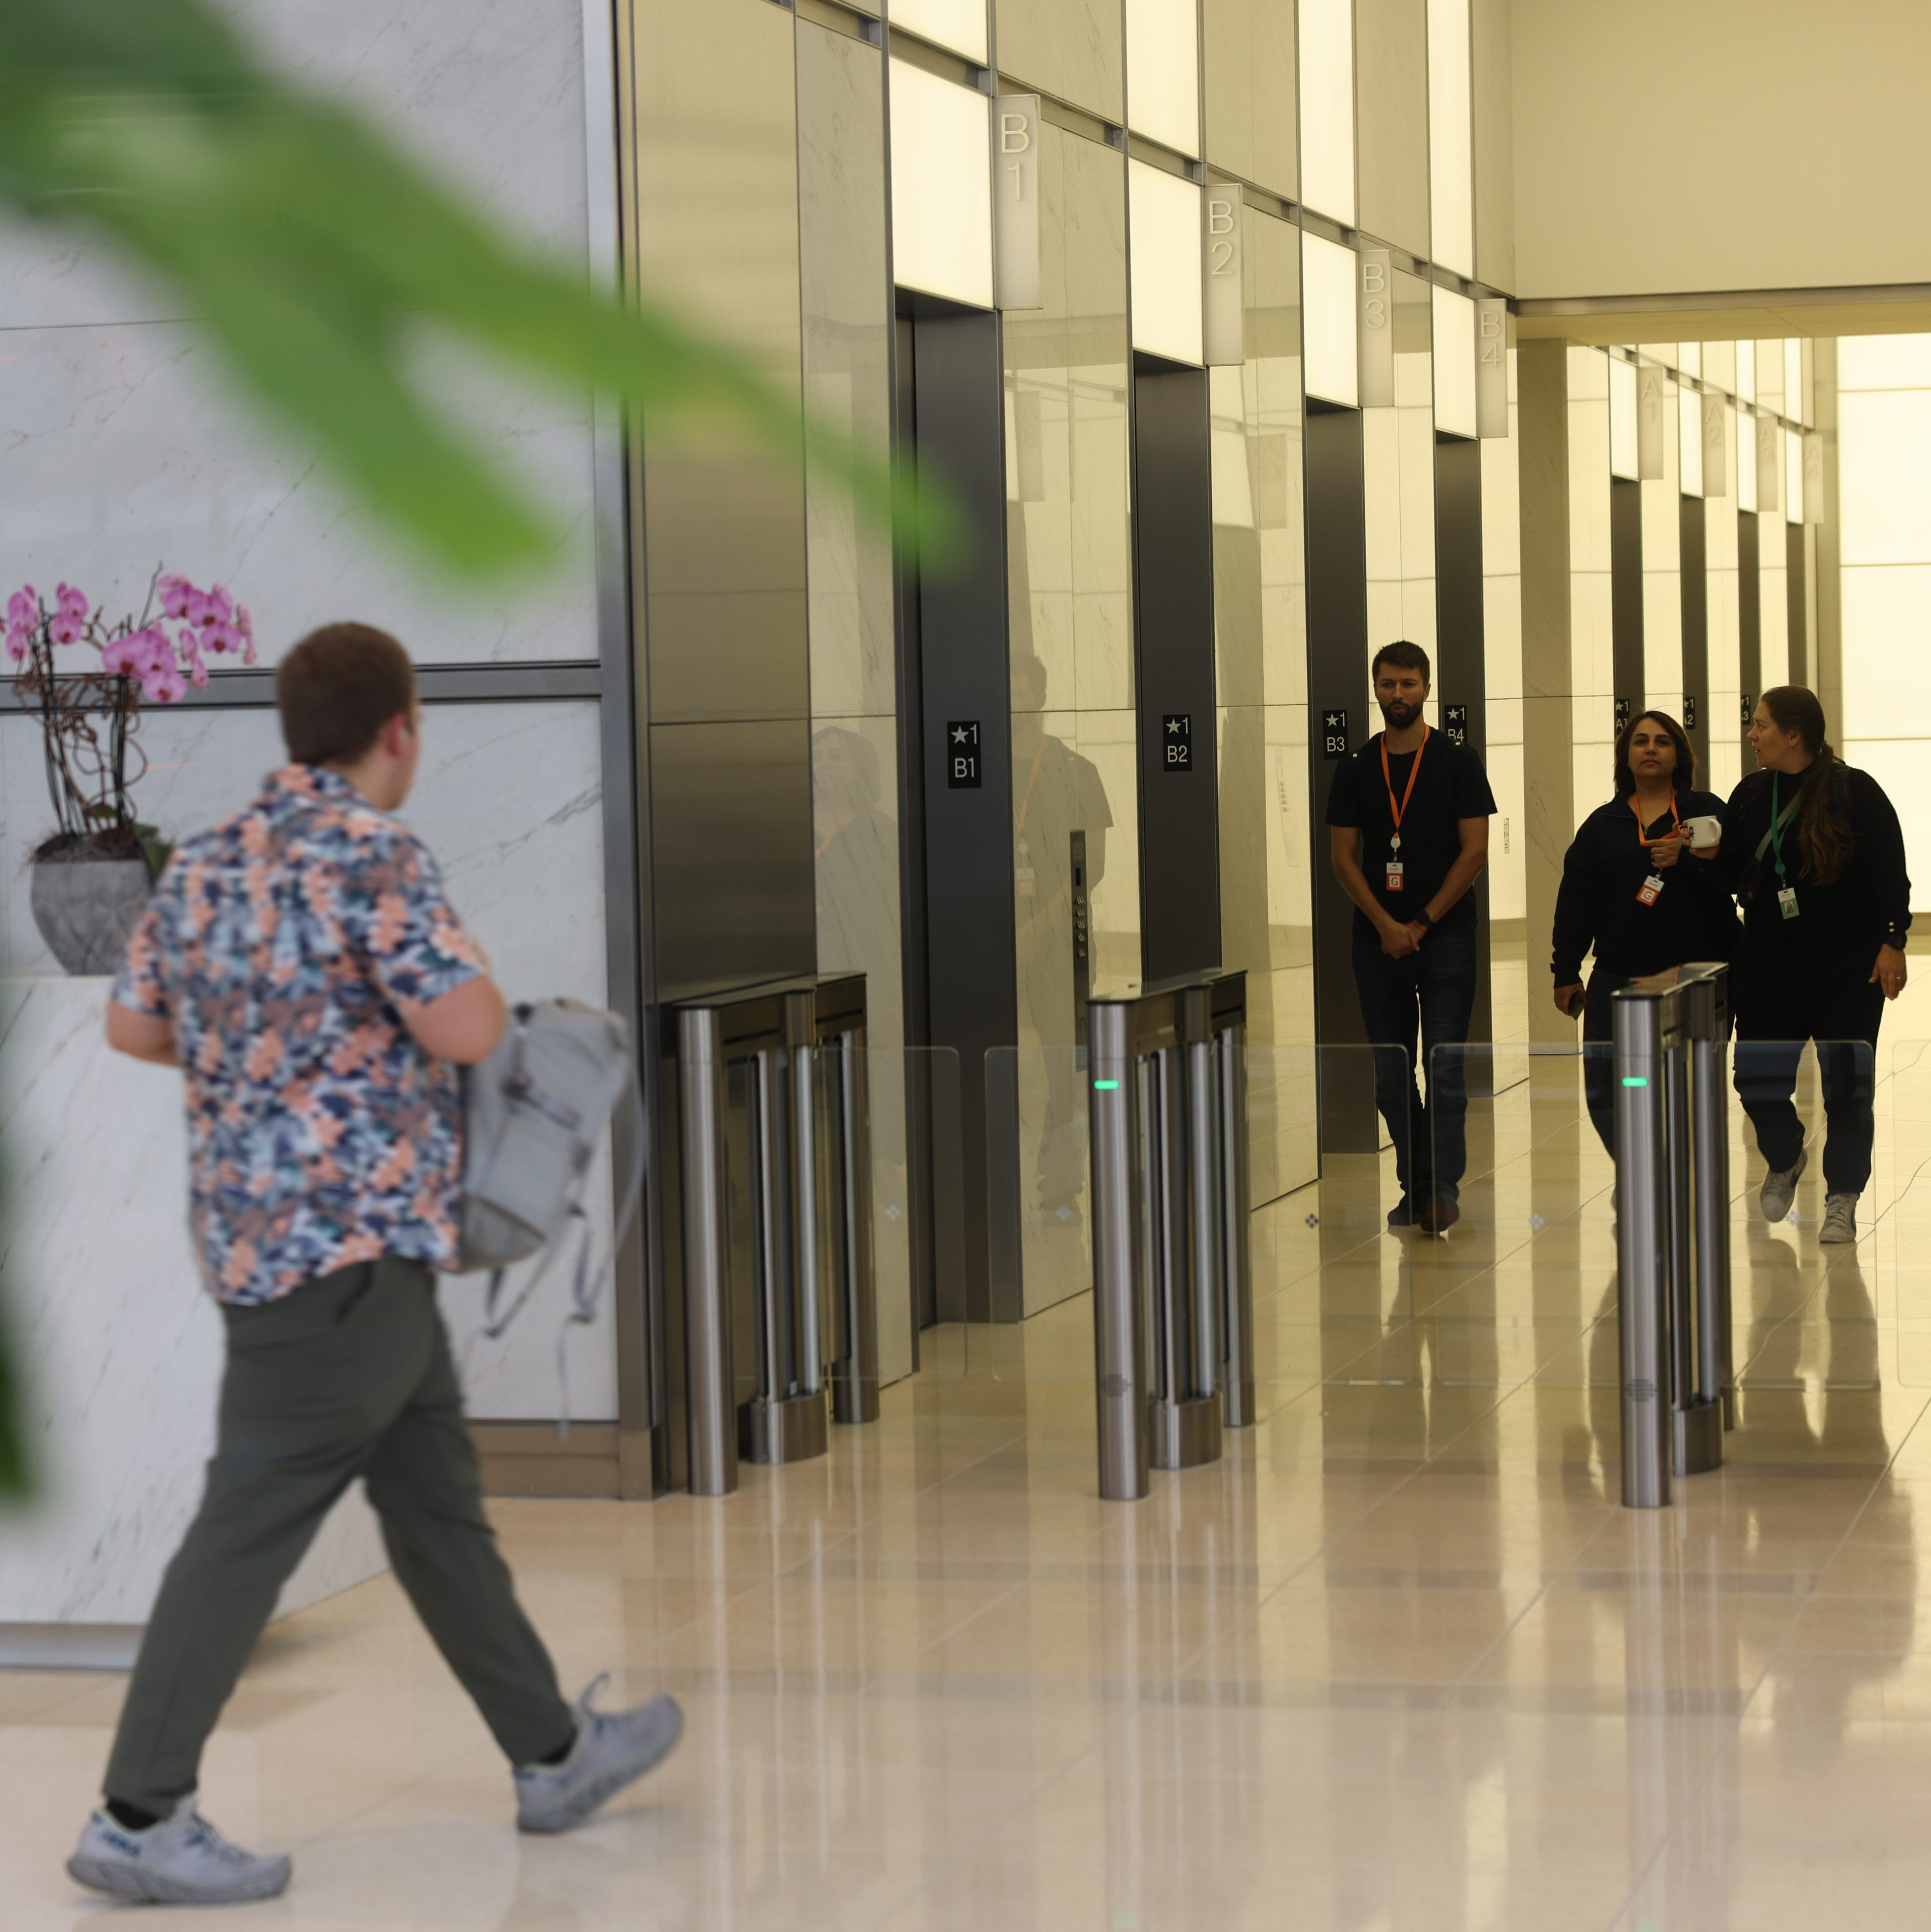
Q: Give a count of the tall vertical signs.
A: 8